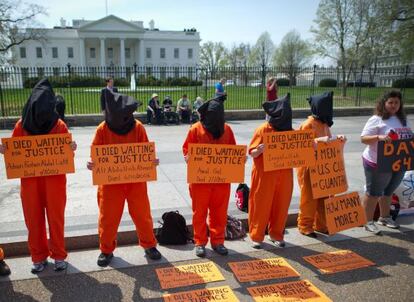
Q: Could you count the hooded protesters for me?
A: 5